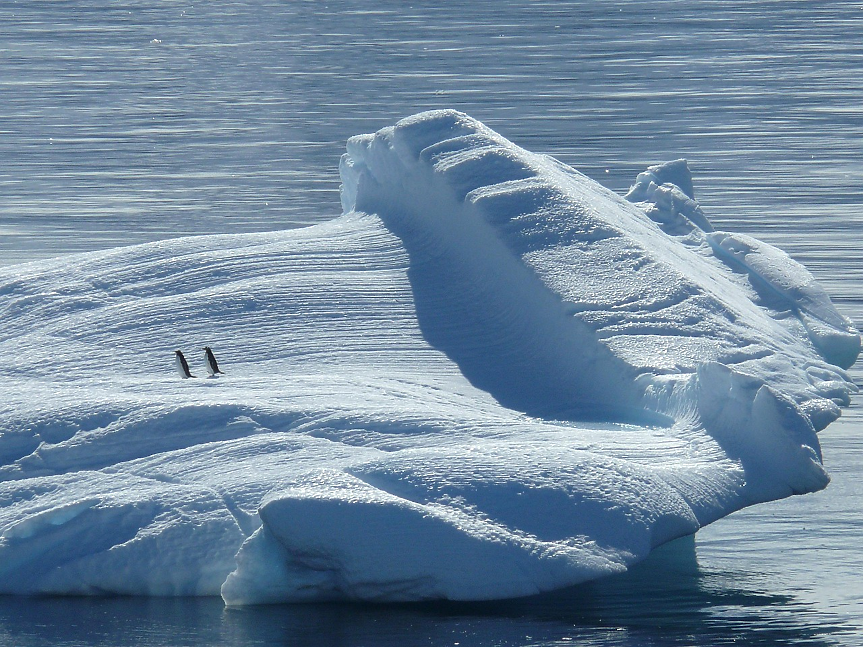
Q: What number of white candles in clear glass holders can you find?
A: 0